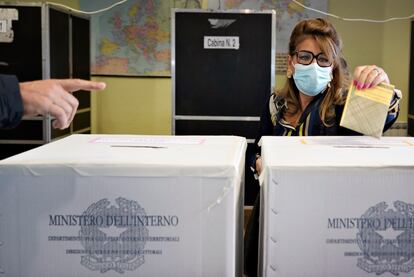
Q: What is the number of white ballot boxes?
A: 2